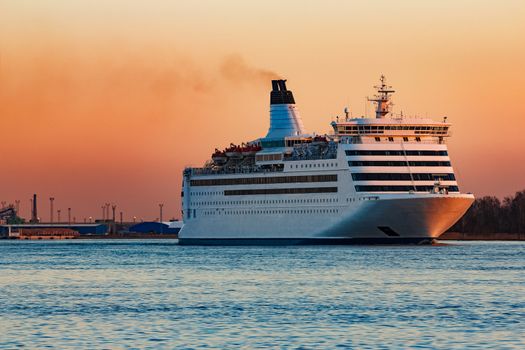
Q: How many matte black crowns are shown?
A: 0